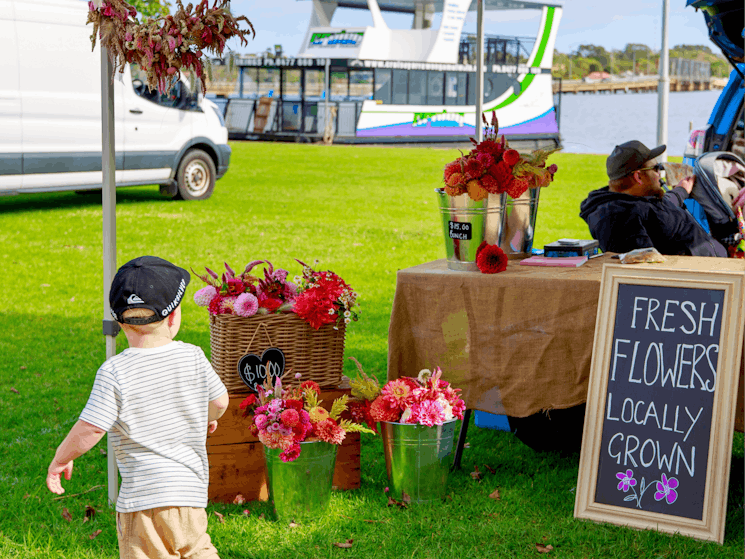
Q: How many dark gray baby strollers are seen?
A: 1